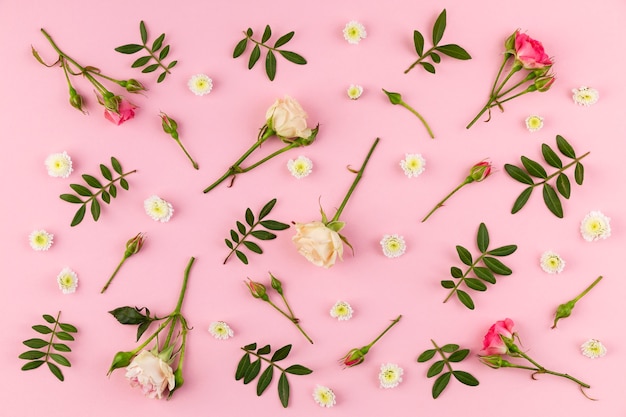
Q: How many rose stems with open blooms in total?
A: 6